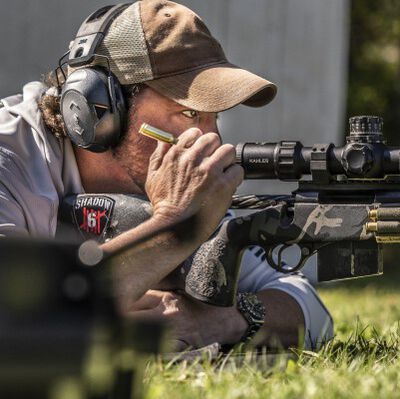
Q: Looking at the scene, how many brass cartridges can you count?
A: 3